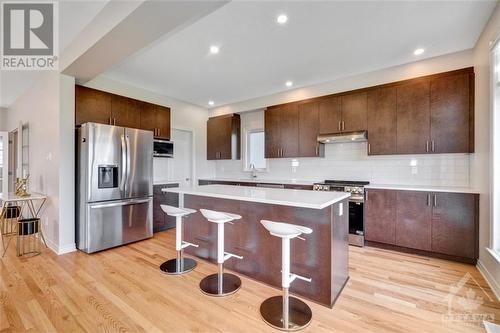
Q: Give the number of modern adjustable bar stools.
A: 3